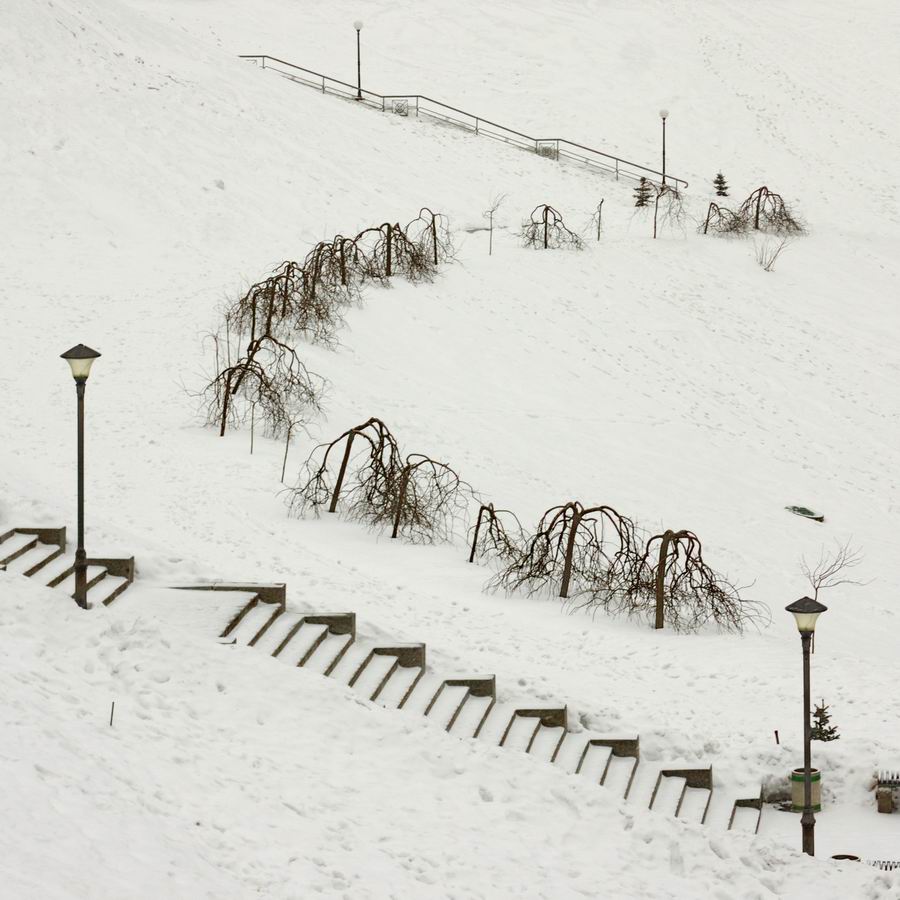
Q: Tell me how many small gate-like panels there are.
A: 2